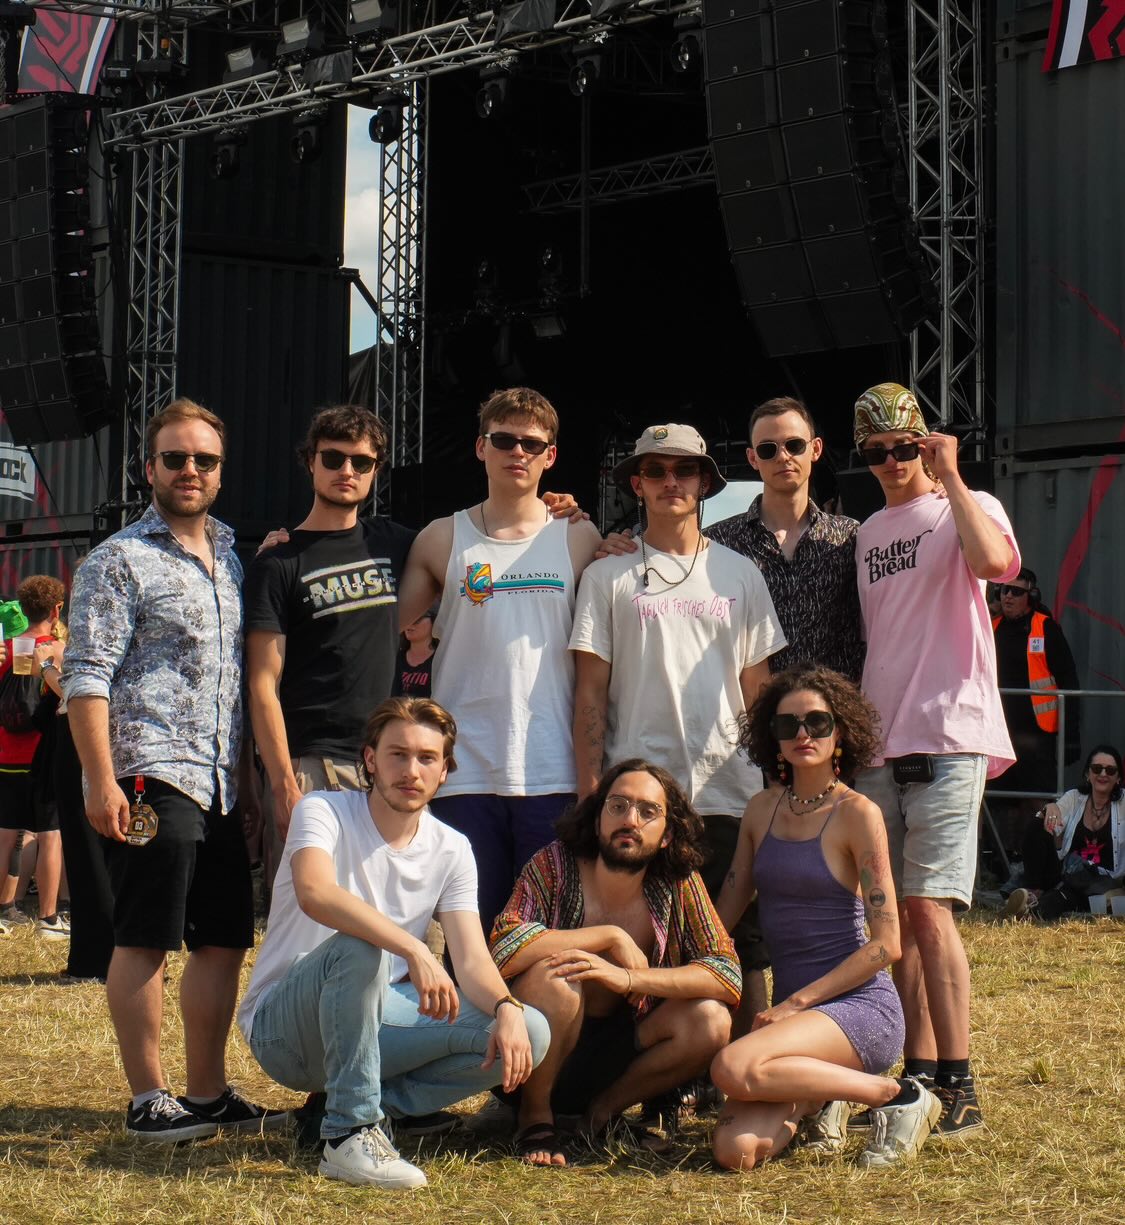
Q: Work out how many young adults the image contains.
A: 9